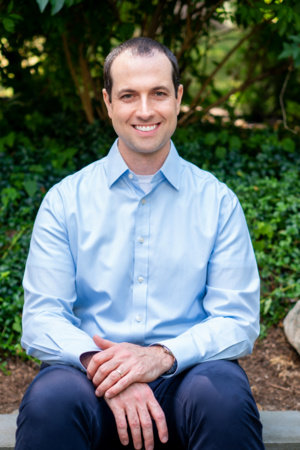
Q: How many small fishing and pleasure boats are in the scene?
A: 0